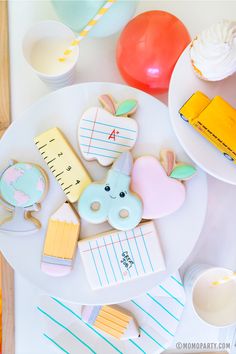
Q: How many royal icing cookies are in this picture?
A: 8